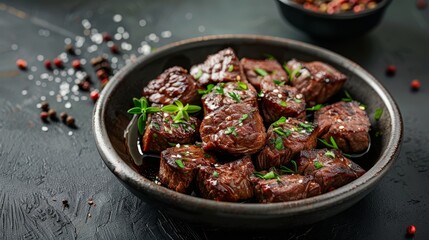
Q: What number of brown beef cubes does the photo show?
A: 14